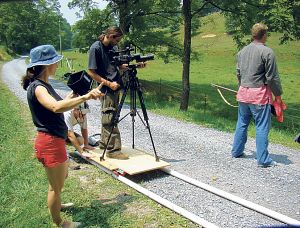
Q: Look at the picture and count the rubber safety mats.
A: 0